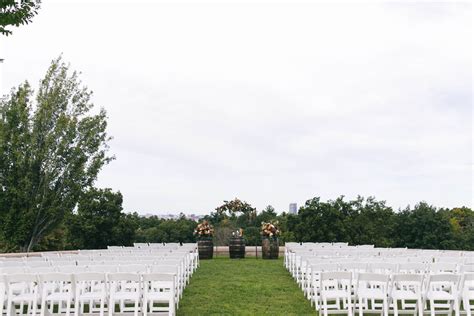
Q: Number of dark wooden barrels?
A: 3